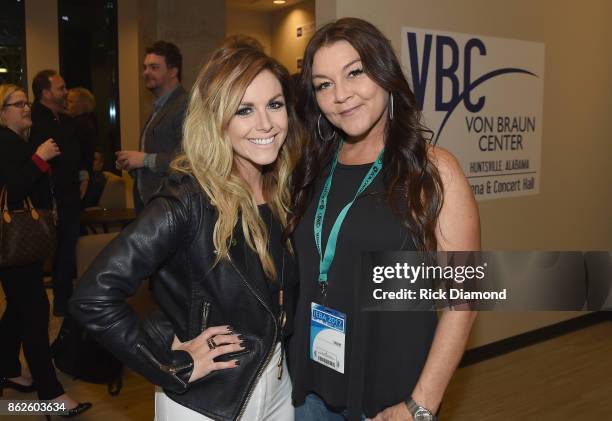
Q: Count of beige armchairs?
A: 2